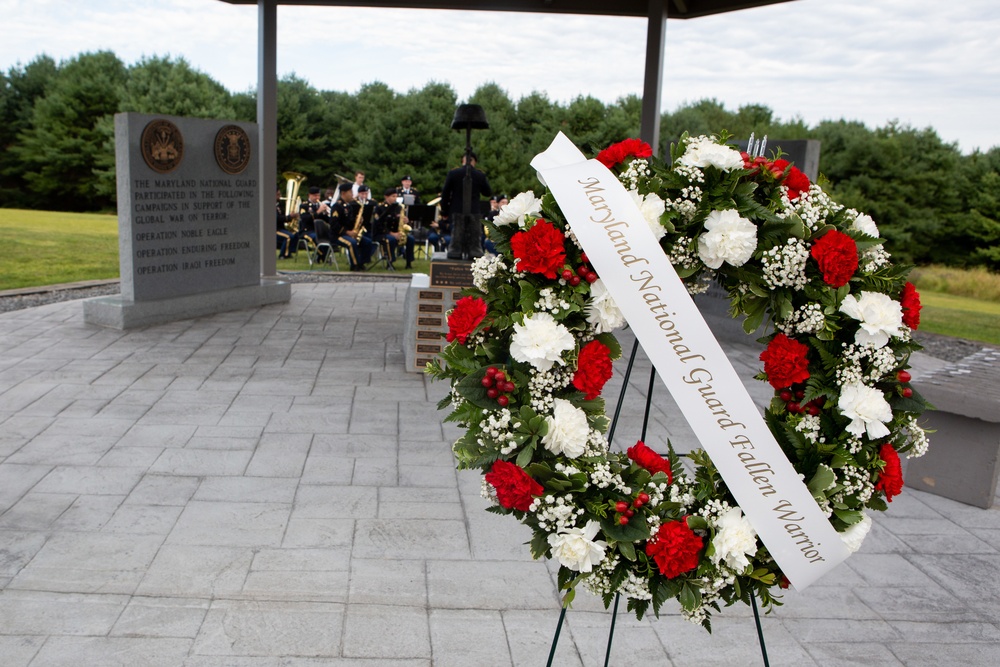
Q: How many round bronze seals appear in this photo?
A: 2